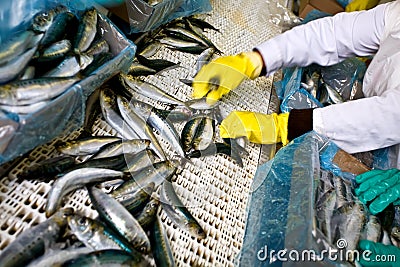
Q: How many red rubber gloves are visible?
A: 0